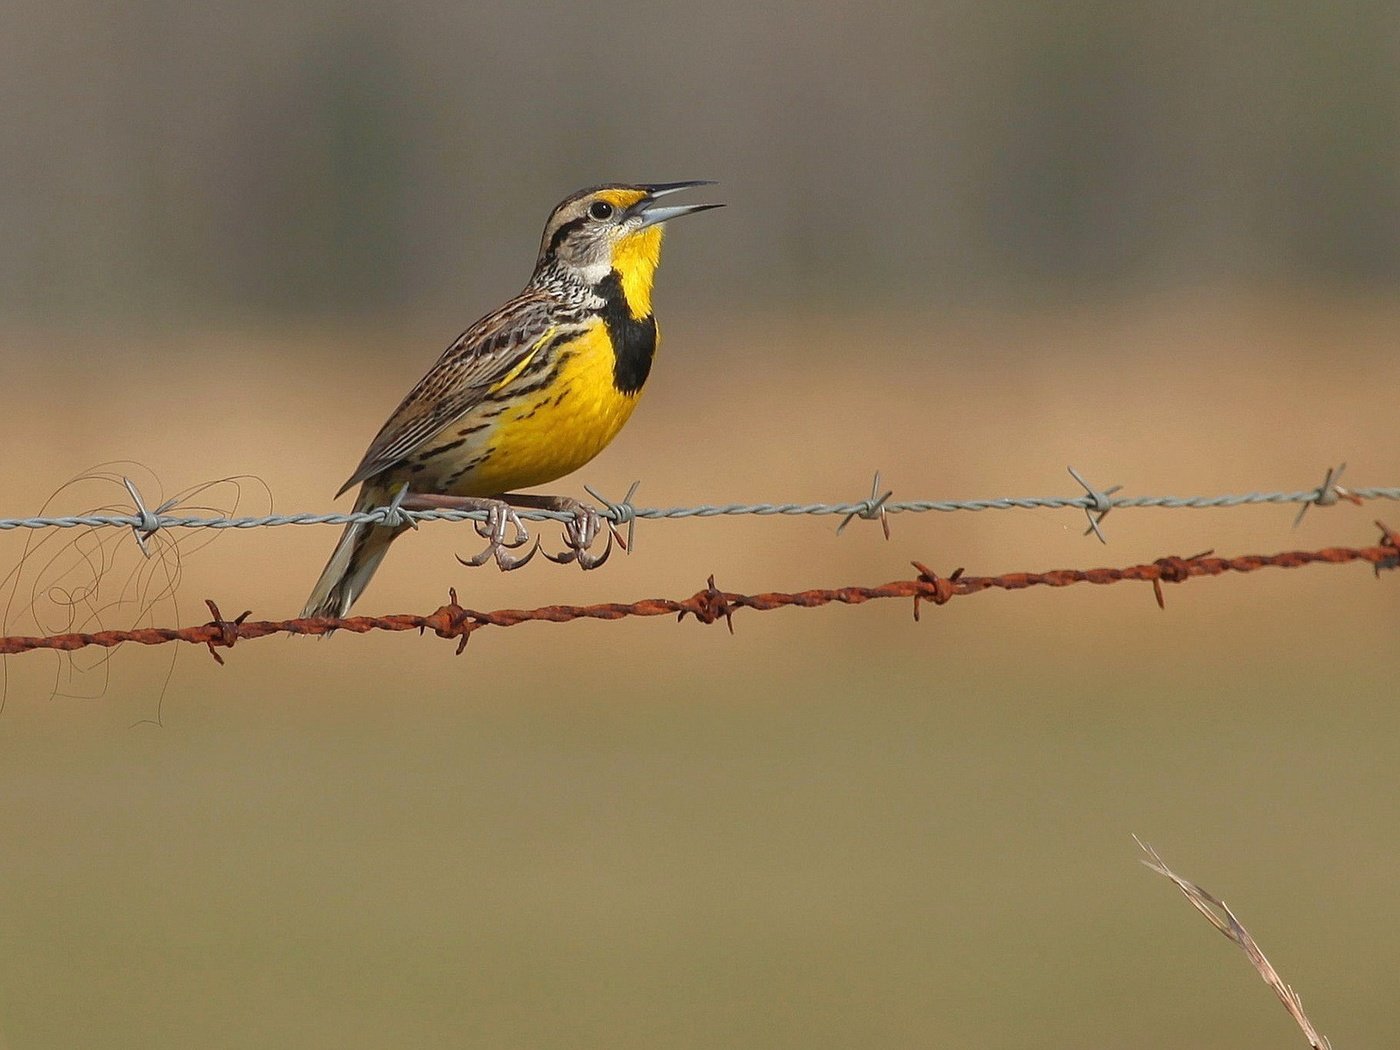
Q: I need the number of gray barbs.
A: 6